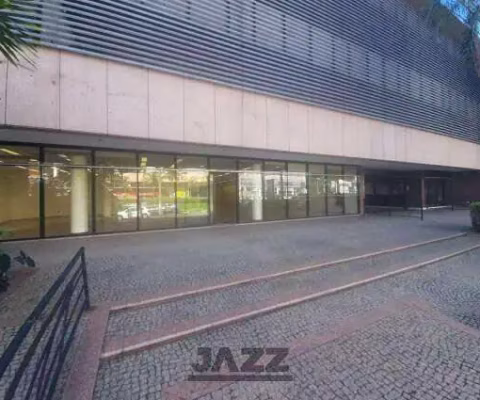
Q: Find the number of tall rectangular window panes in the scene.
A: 12